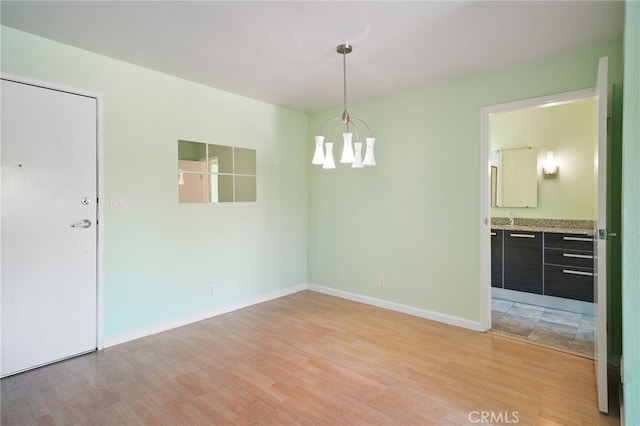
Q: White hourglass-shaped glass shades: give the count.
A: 5